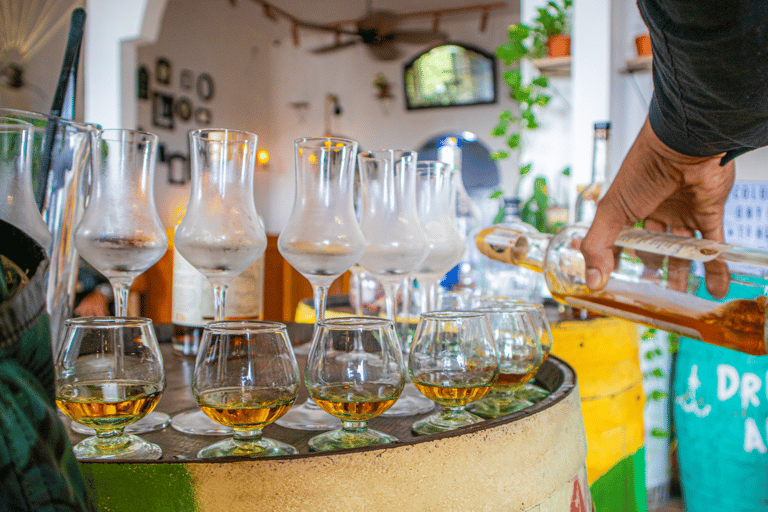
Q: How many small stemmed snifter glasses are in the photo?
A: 6